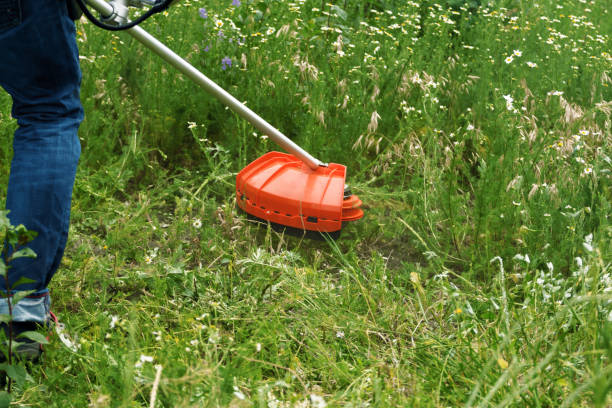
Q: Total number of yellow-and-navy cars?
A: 0